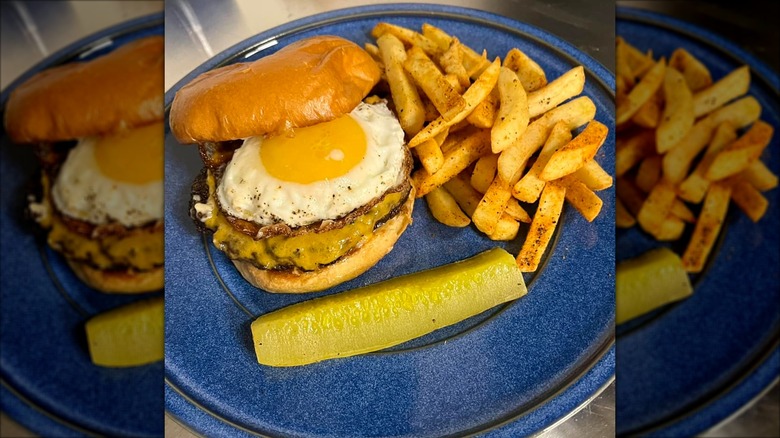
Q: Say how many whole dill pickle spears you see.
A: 1